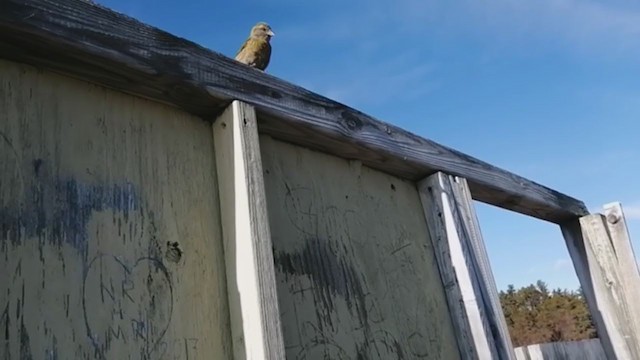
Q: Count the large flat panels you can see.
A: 2